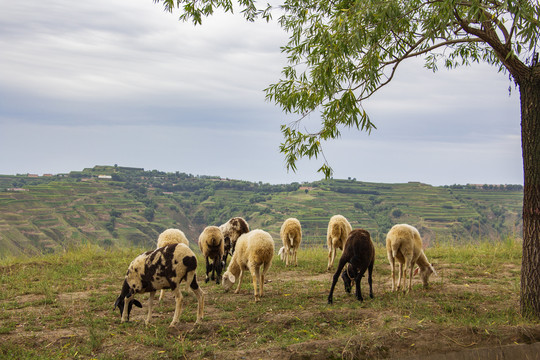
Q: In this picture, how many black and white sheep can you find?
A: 2